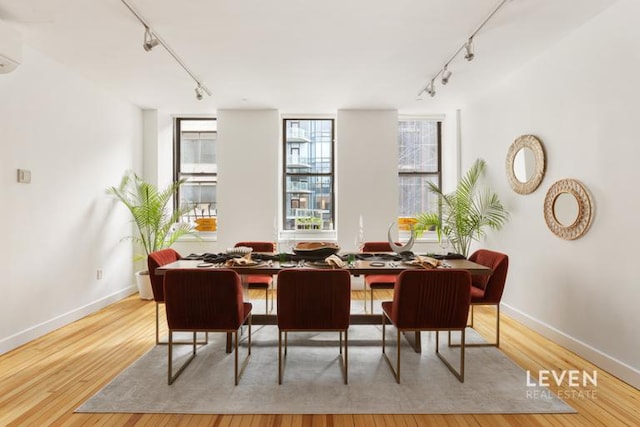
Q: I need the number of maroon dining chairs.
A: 7